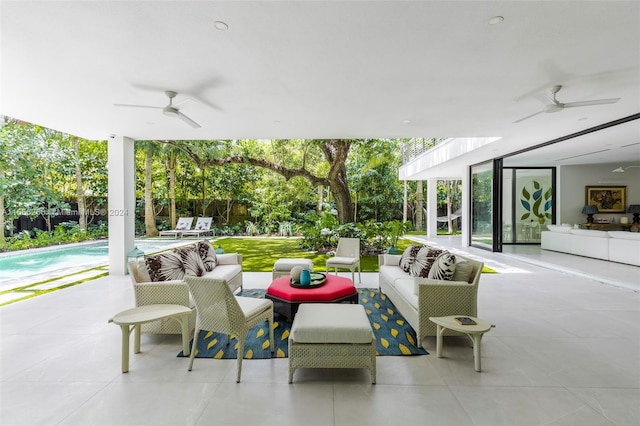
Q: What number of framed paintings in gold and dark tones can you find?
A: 1